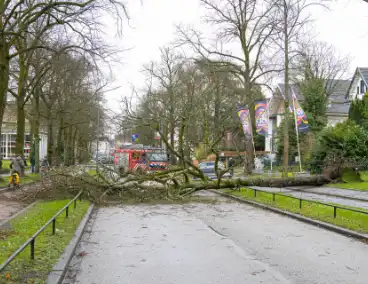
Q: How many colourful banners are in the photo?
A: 3